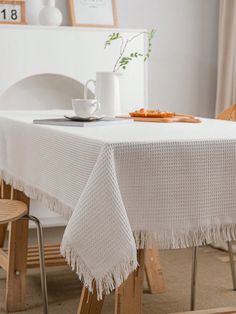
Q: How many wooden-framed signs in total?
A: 2